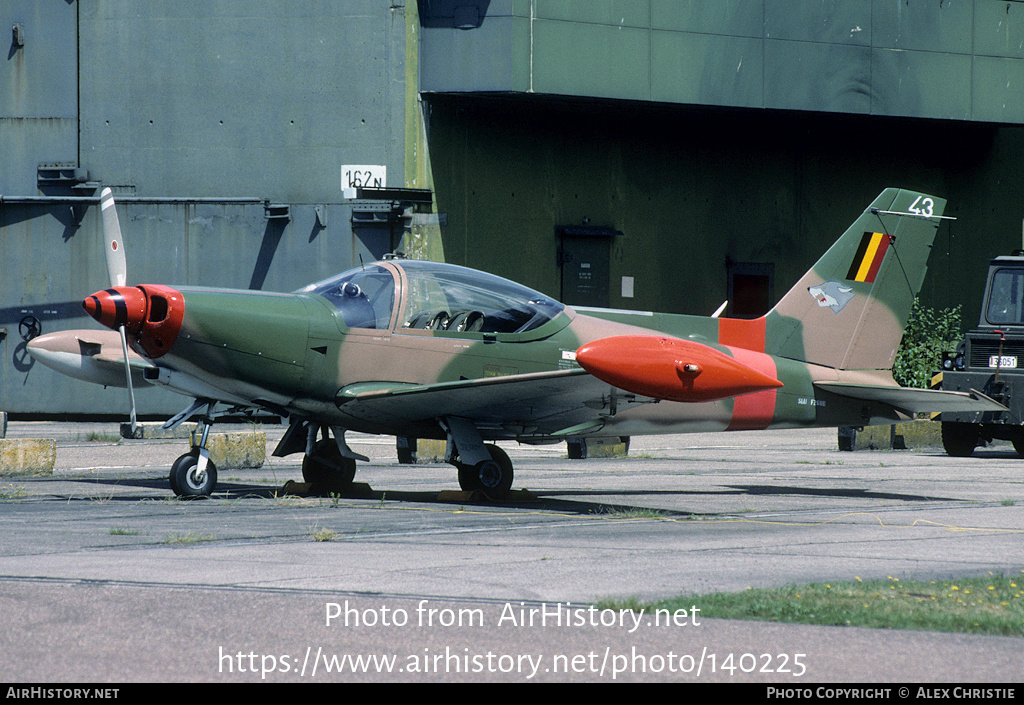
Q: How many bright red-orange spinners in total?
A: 1